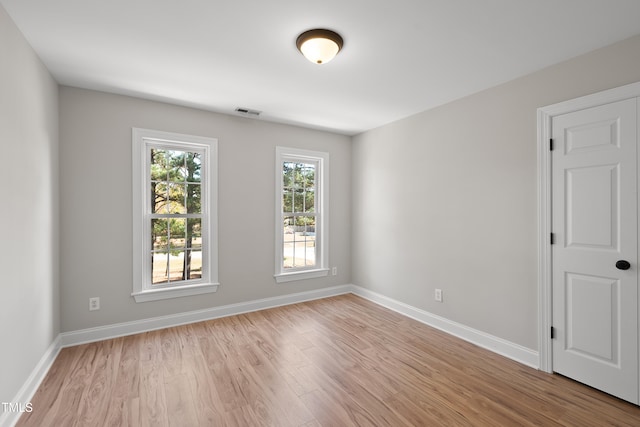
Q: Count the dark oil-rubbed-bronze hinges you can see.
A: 3